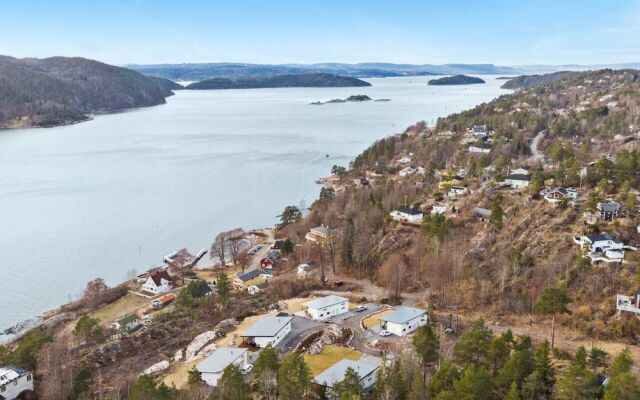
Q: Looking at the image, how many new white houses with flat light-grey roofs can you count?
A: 5